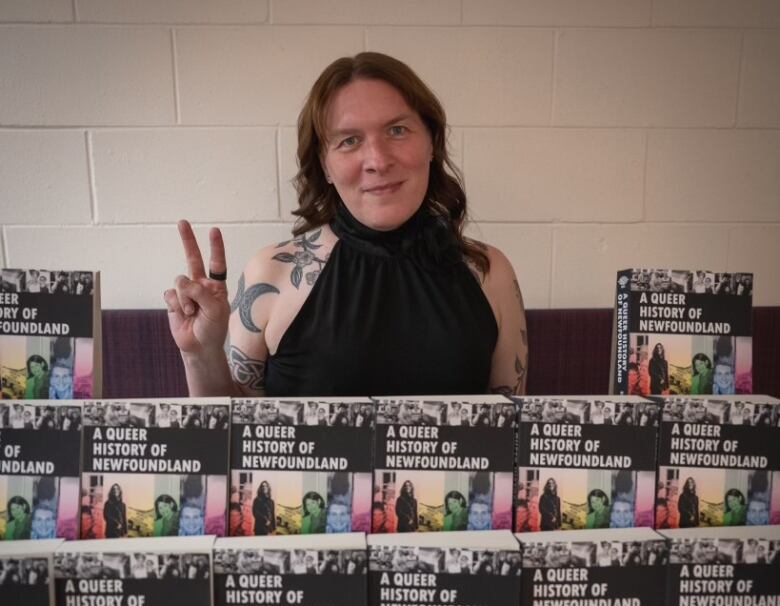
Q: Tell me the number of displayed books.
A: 14